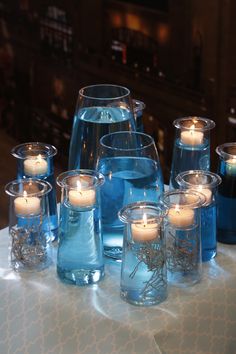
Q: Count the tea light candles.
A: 8